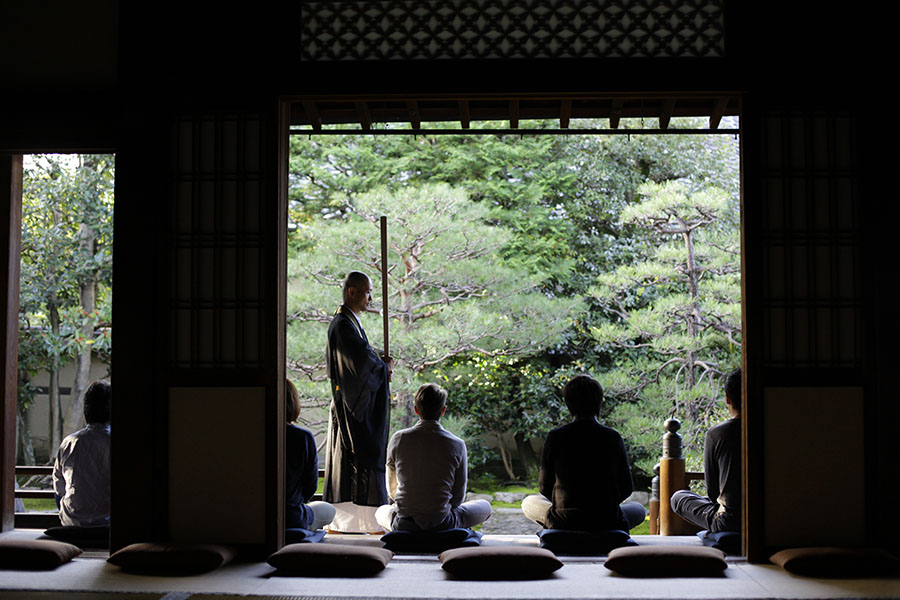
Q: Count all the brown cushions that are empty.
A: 6